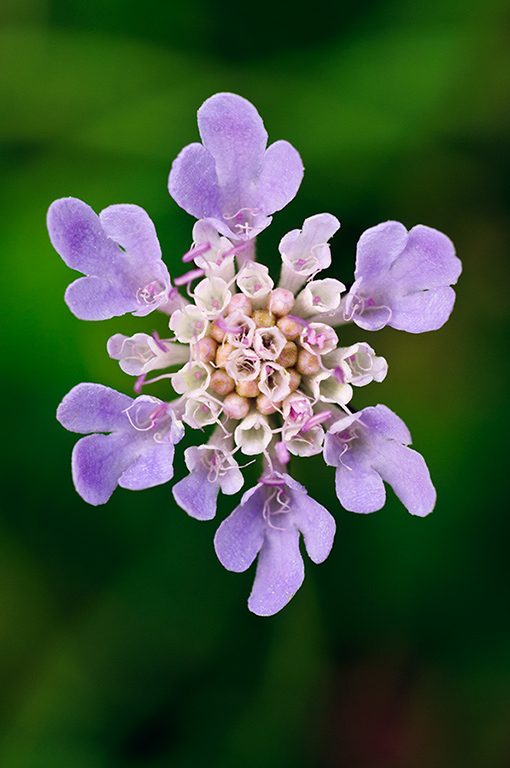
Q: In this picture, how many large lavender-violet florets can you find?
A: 6